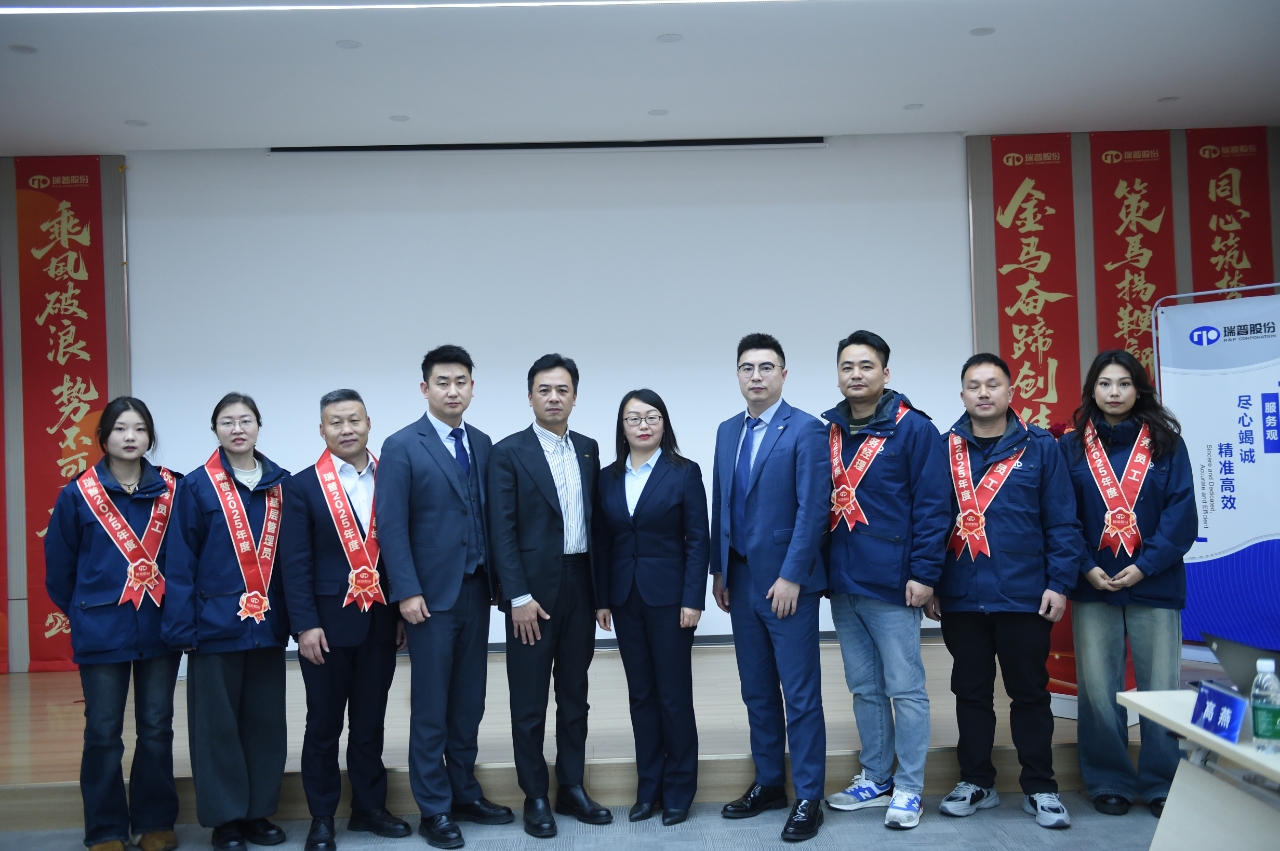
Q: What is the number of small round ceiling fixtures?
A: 9